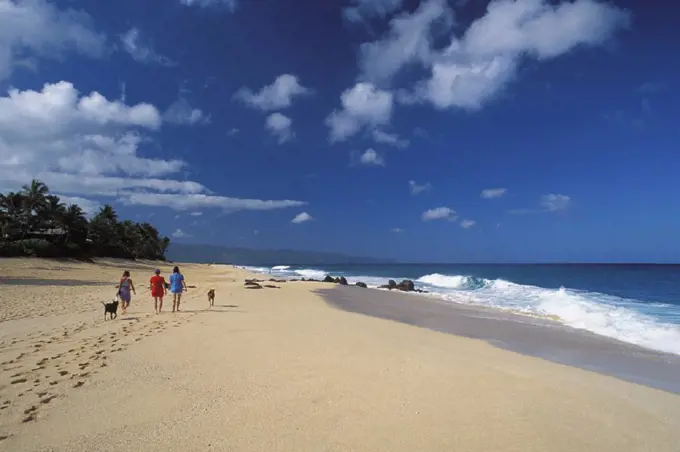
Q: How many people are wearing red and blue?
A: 2